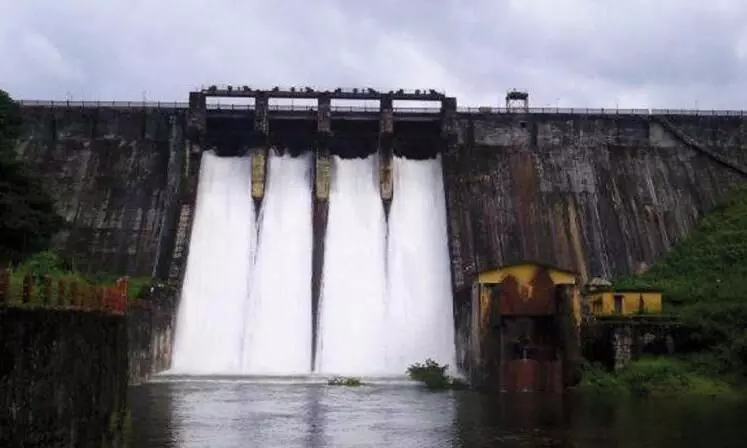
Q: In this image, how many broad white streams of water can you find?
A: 4